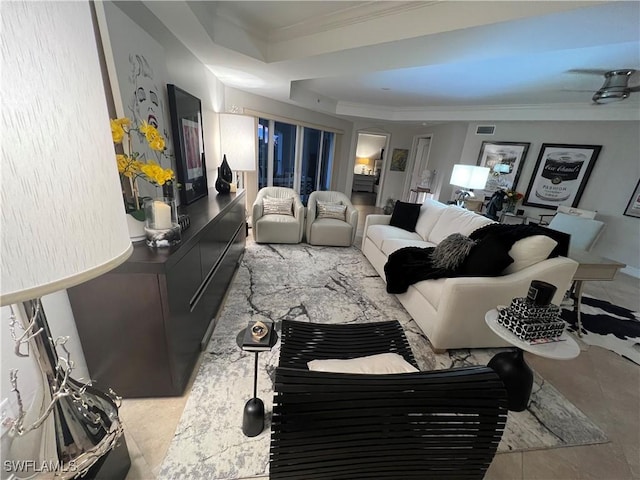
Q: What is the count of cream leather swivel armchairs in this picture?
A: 2